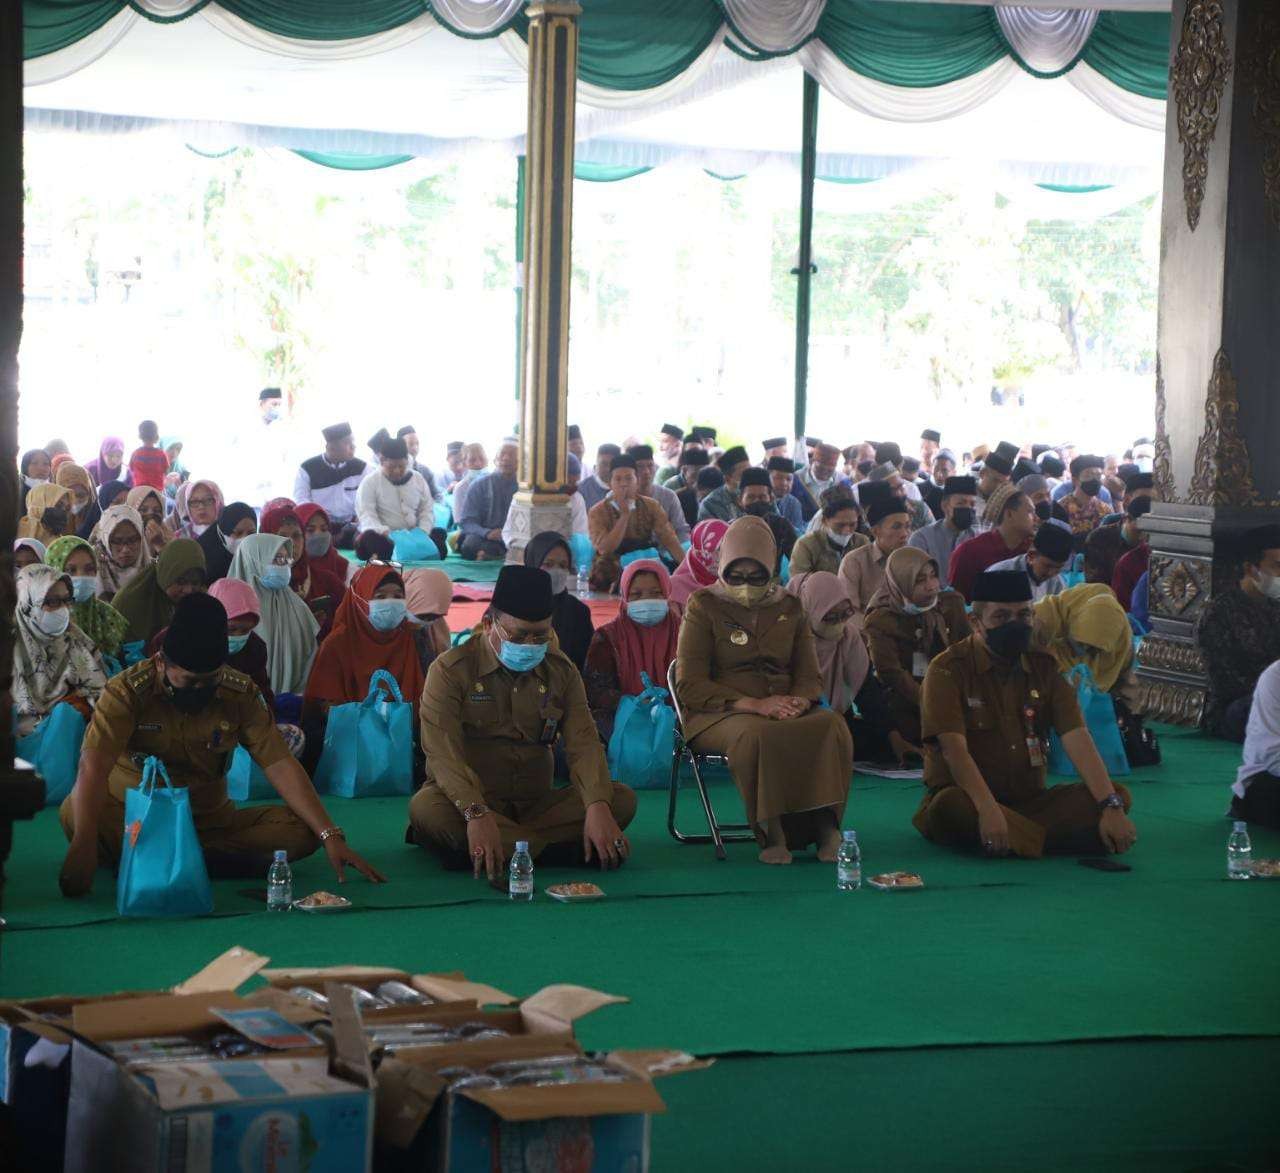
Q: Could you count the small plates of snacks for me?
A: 4